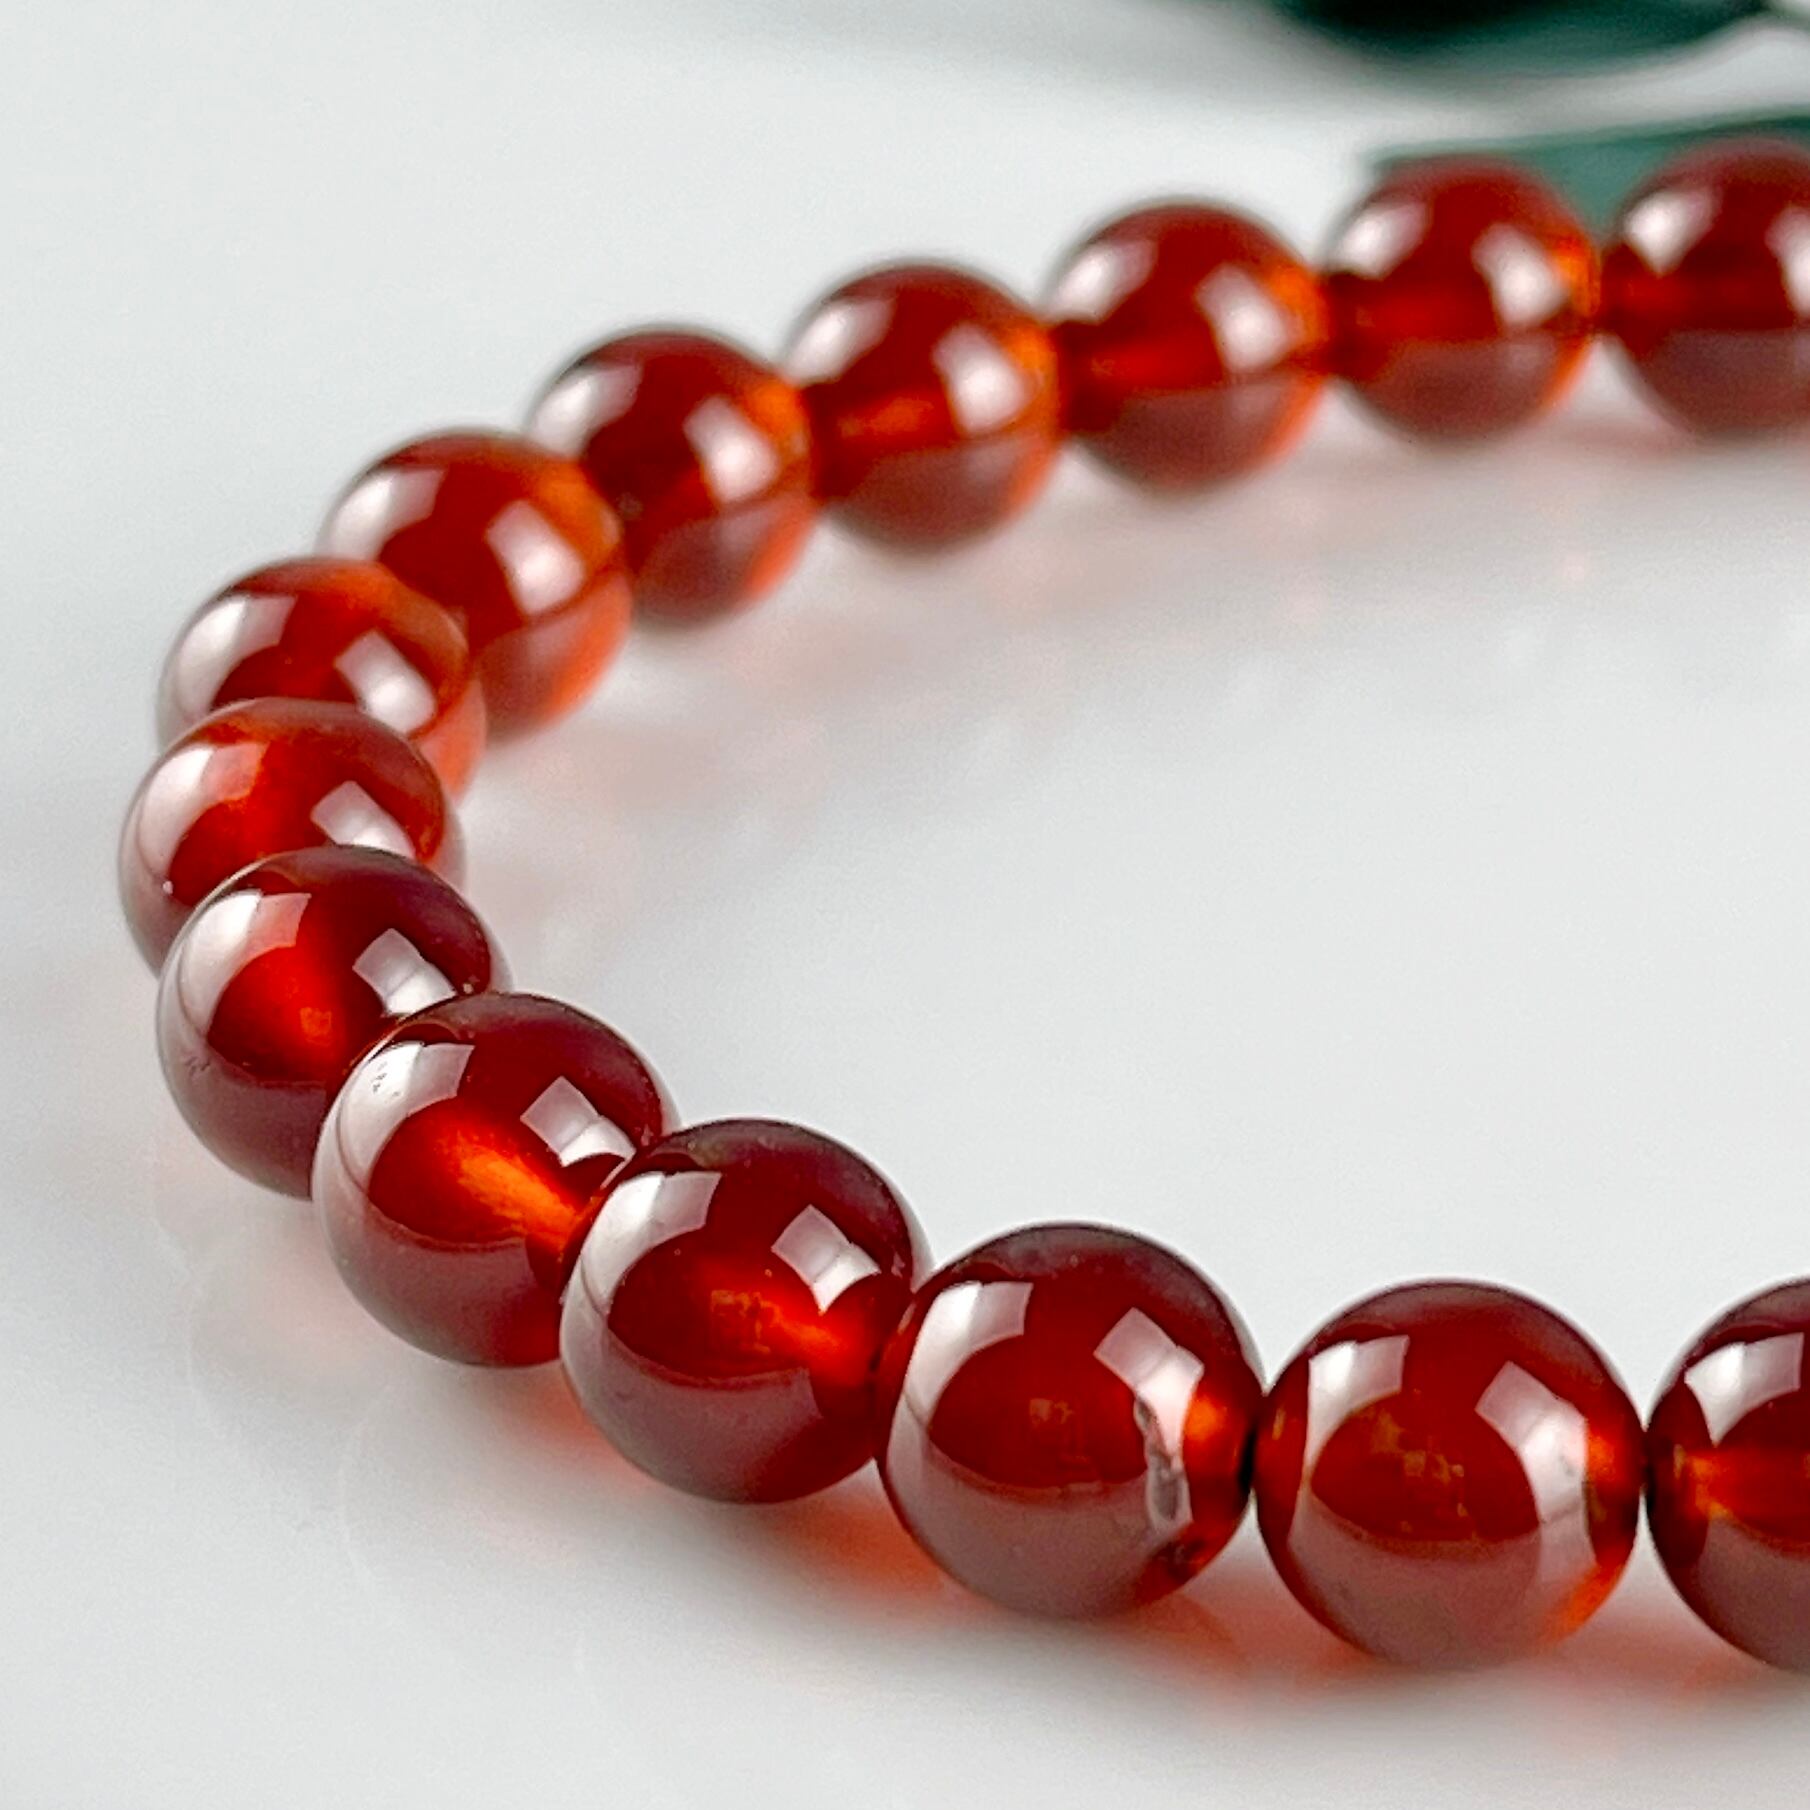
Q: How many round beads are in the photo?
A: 14